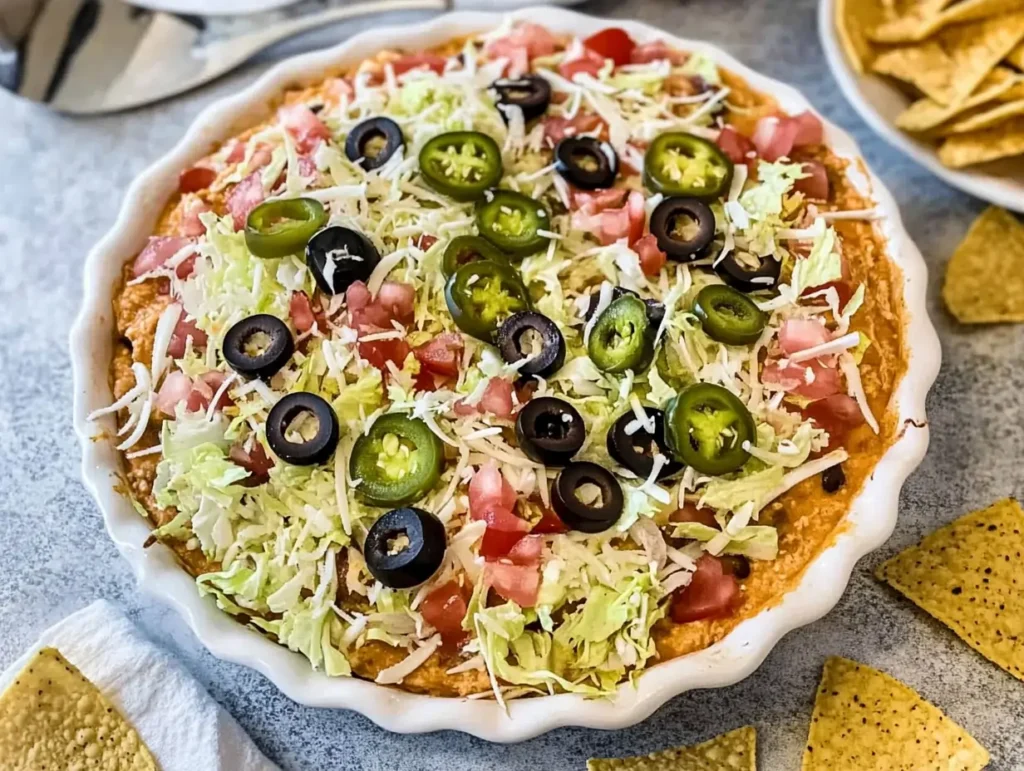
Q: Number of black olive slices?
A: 14